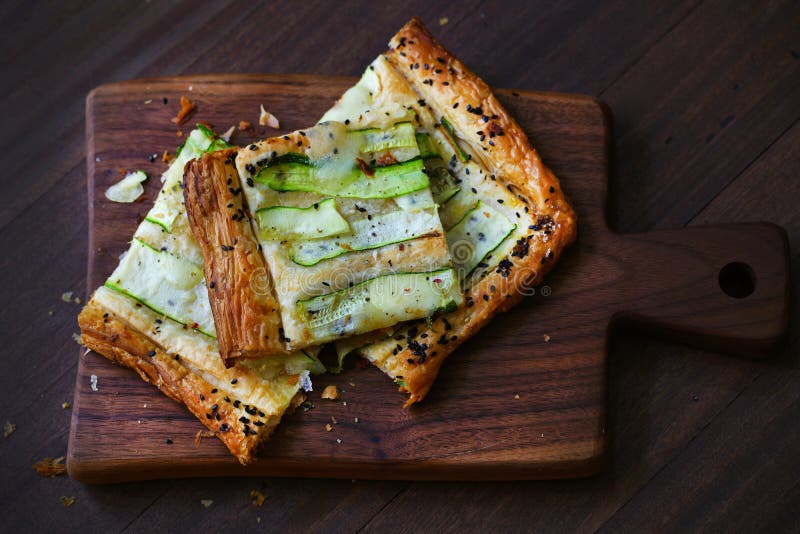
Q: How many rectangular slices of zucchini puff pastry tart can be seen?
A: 3